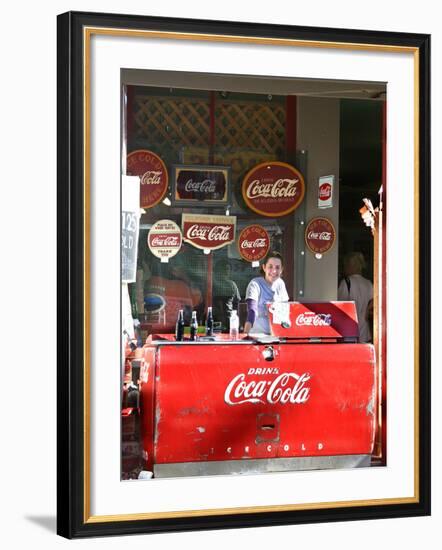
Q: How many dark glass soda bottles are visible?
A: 3